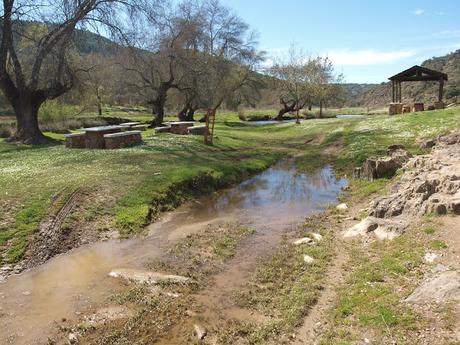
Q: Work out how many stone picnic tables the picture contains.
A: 3